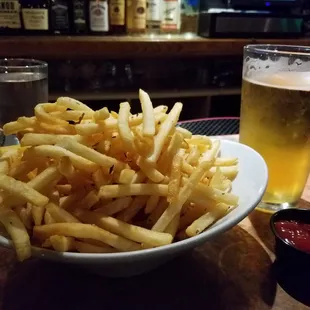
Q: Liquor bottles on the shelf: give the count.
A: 9